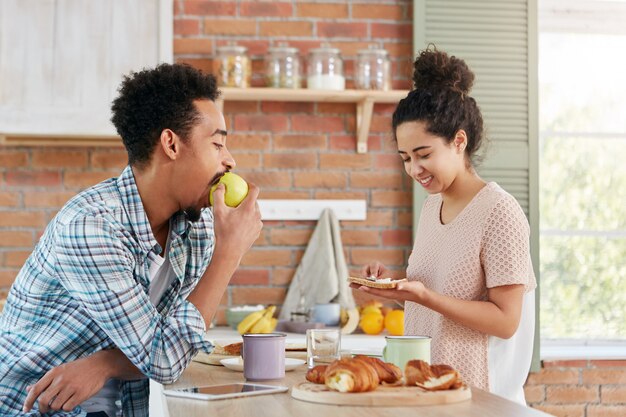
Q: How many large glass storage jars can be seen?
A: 4